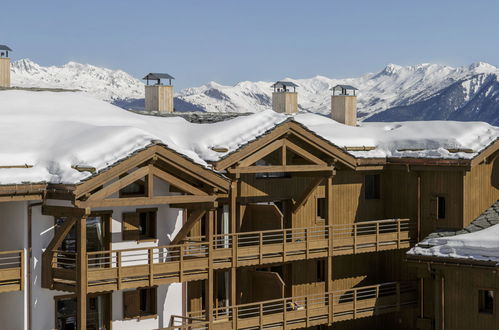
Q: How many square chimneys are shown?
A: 4